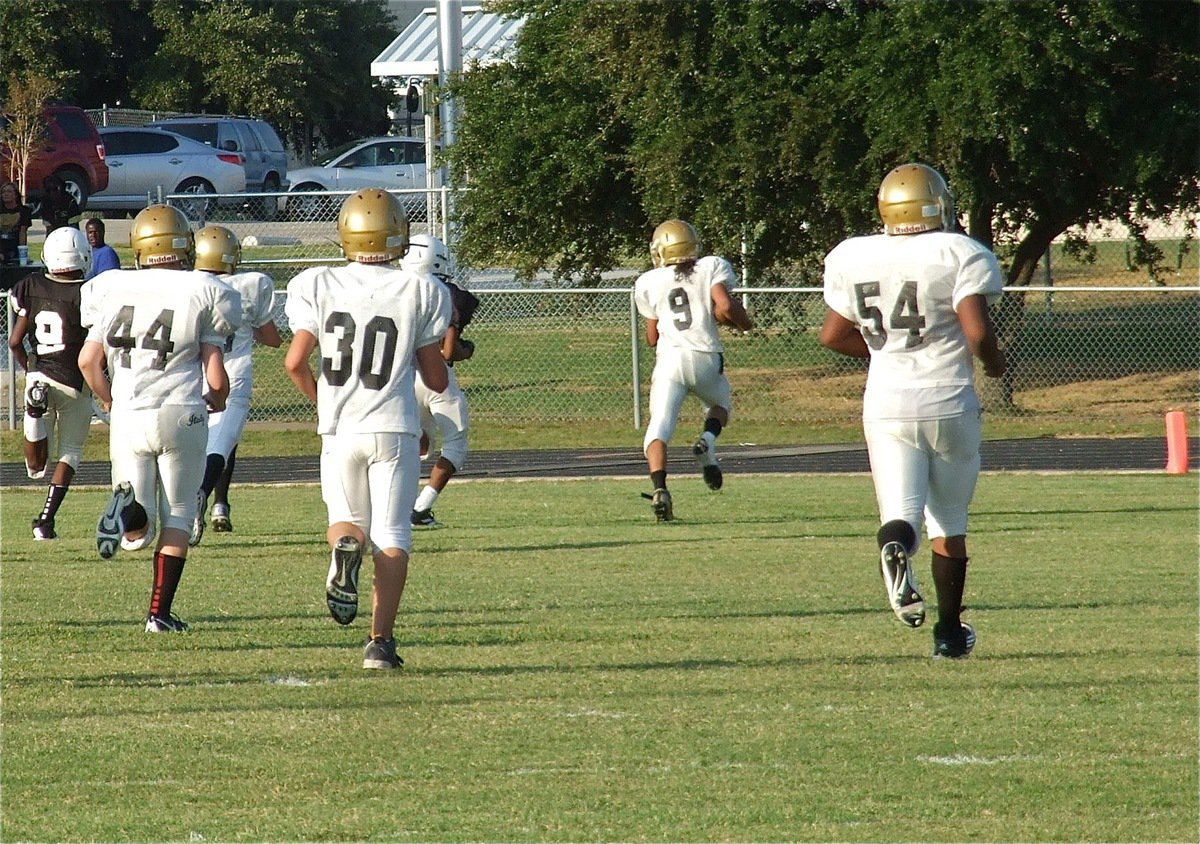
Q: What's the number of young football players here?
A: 7